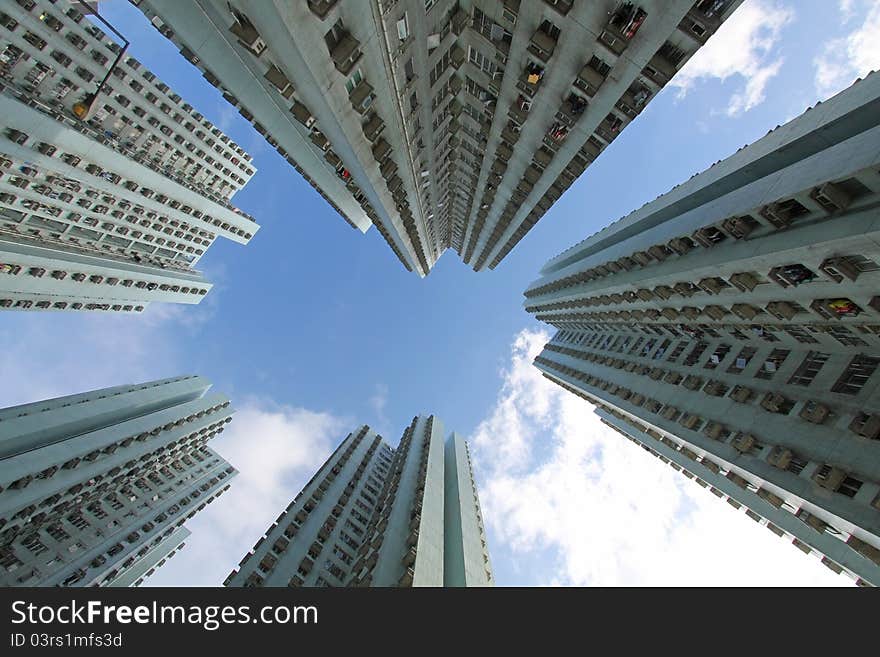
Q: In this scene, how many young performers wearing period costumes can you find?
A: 0